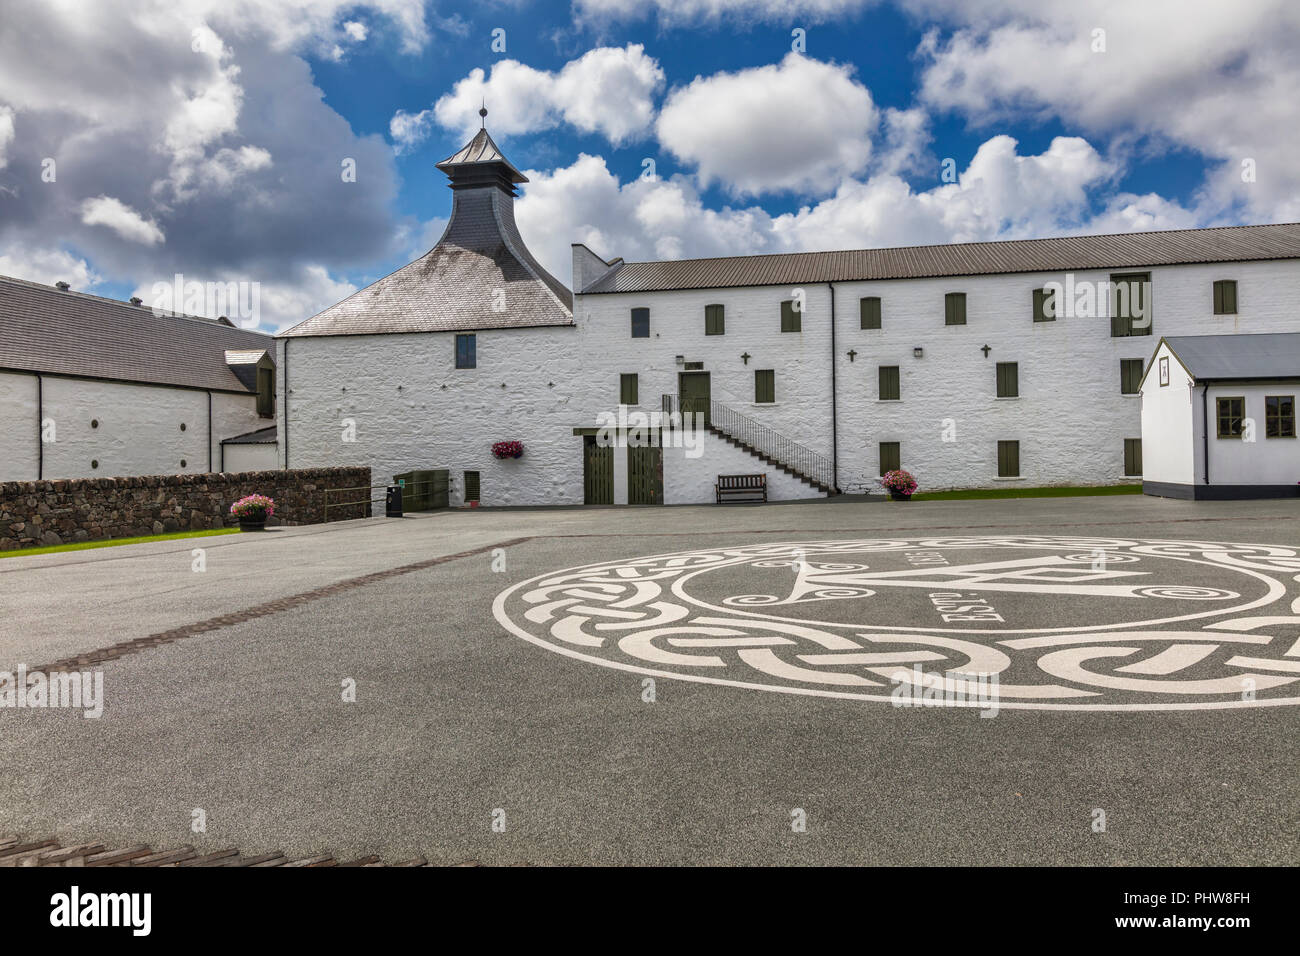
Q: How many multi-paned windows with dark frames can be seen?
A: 2